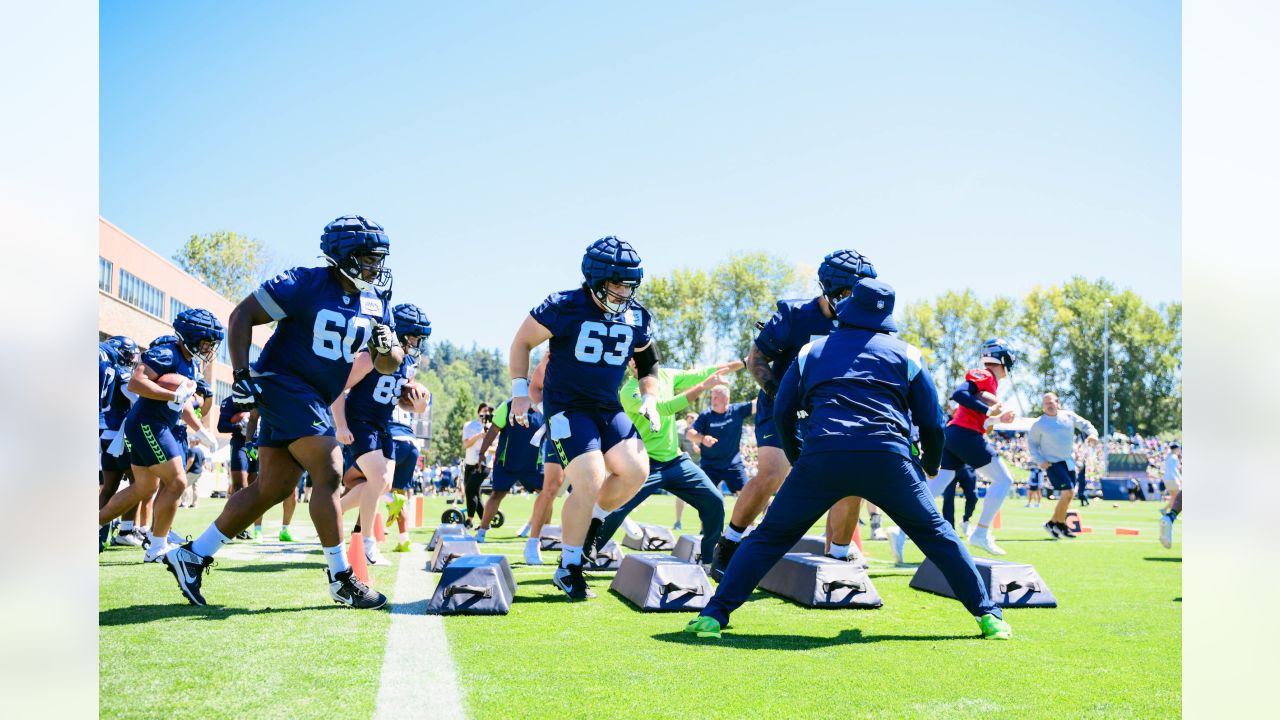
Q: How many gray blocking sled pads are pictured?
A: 11